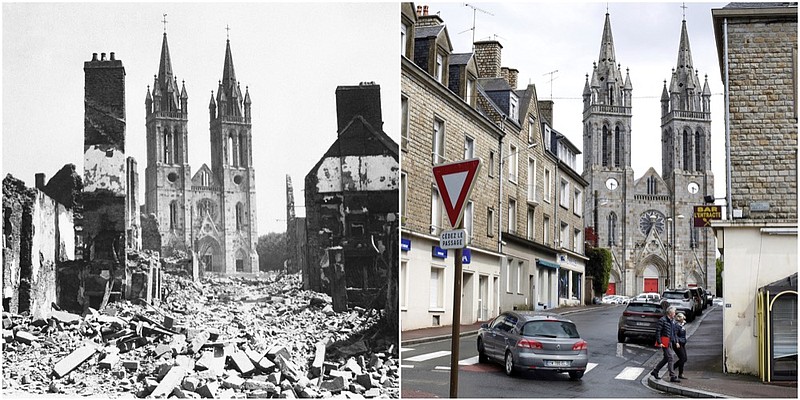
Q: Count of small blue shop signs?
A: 3